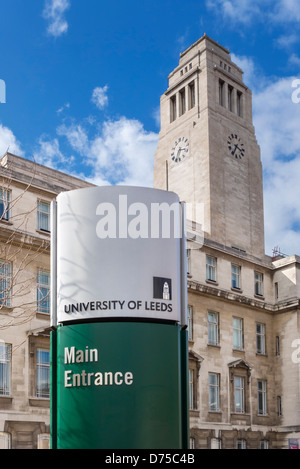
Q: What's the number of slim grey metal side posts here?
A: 2